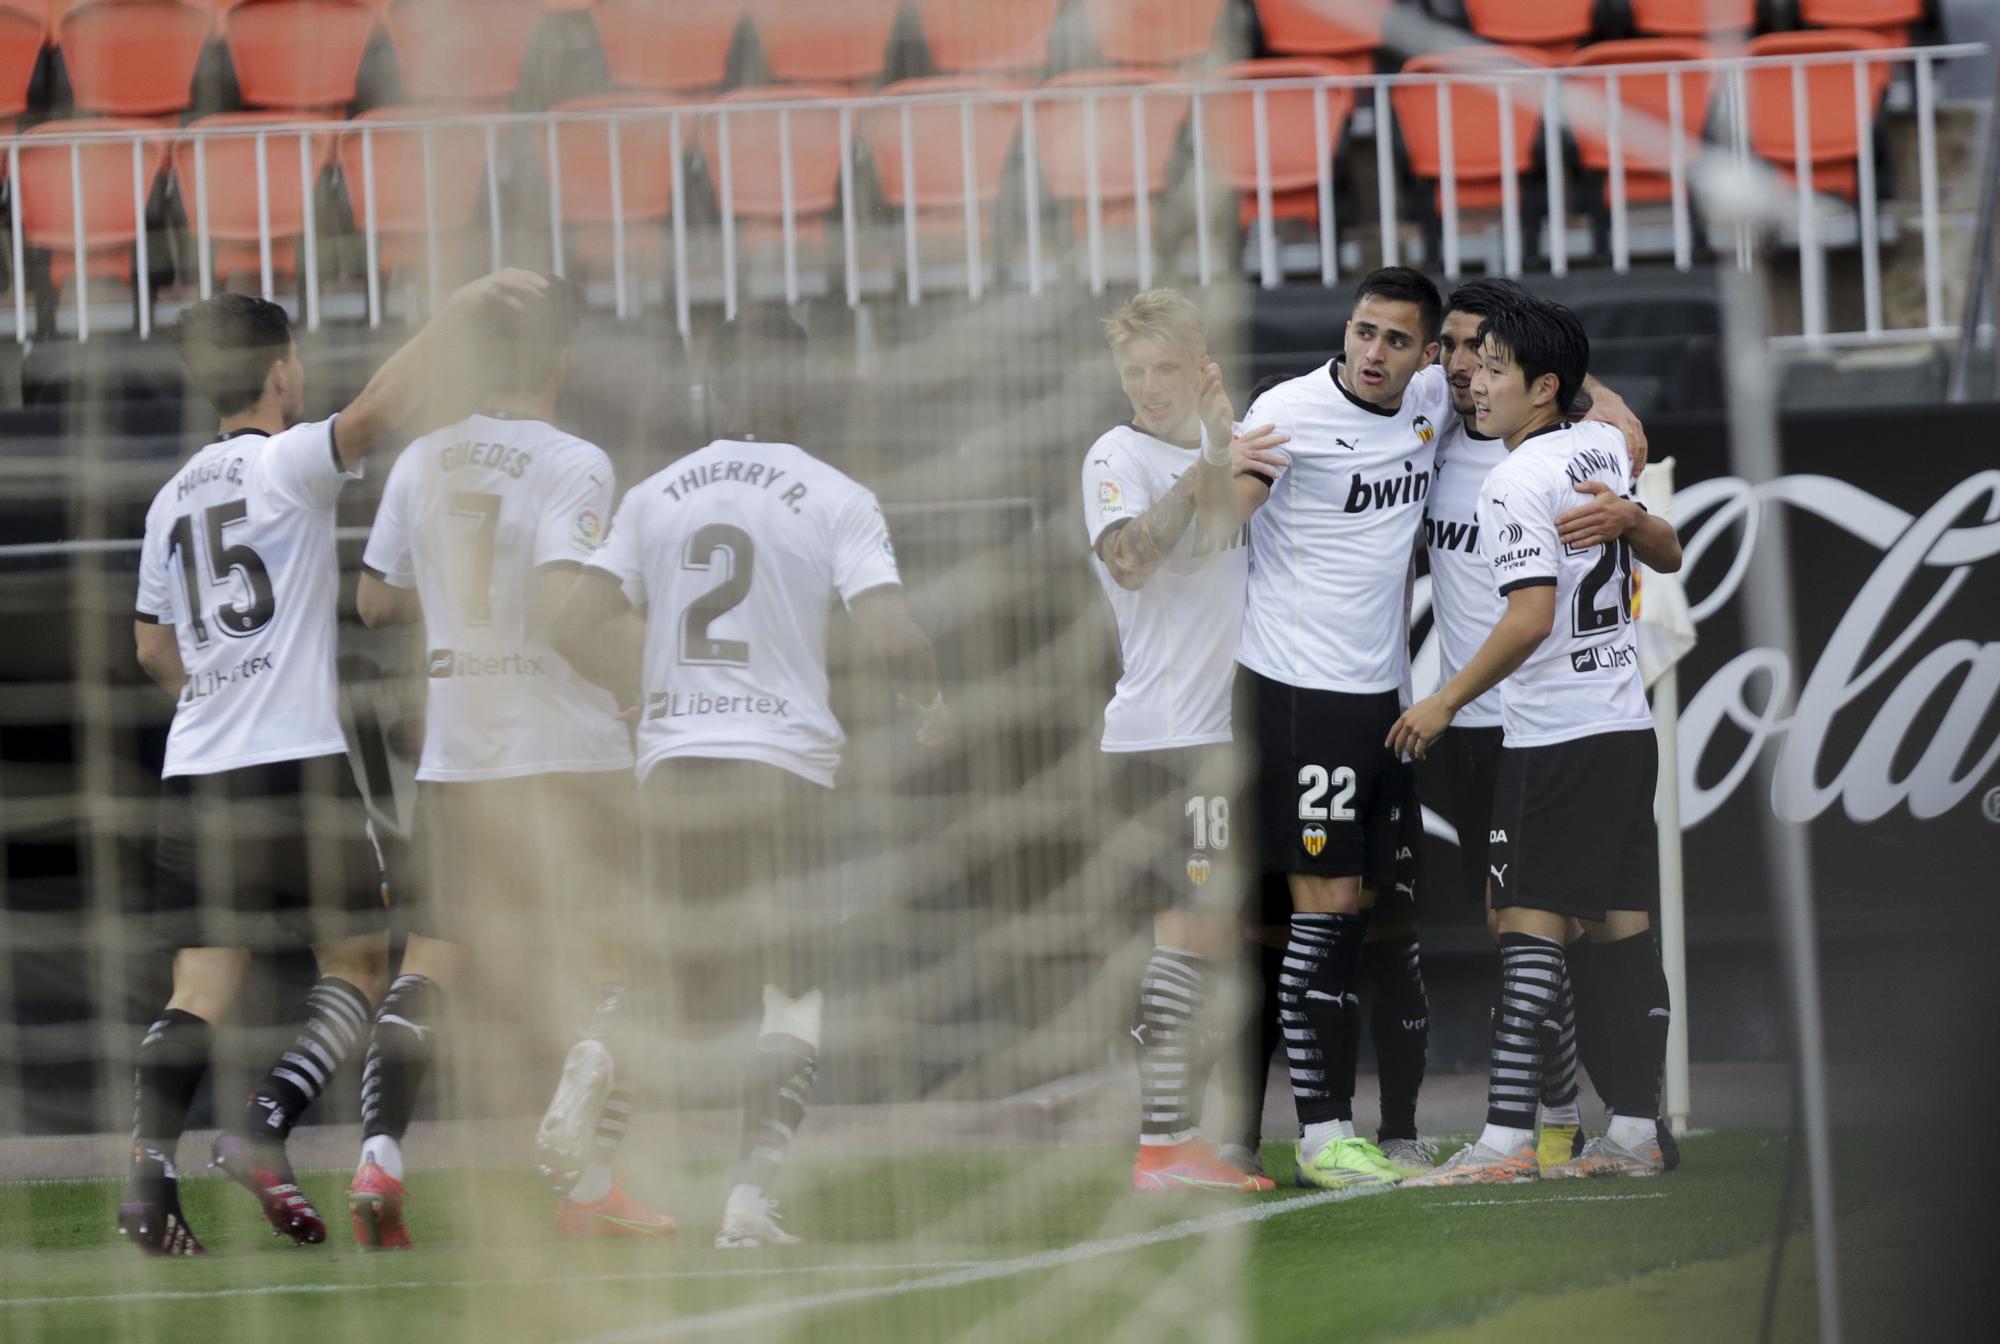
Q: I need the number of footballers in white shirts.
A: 7